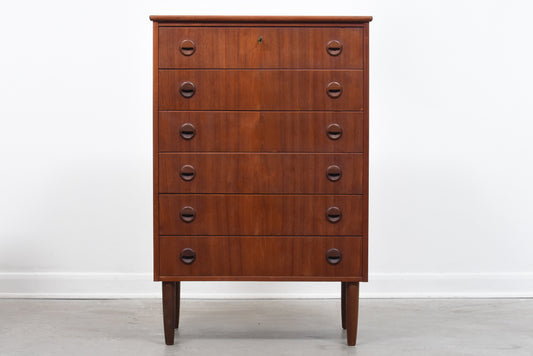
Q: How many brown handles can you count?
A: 12